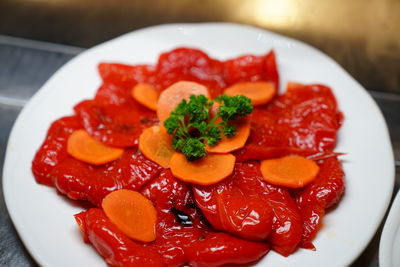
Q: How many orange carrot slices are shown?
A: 9